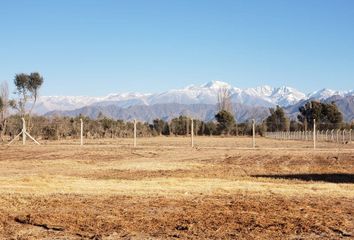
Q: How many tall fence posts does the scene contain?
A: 6